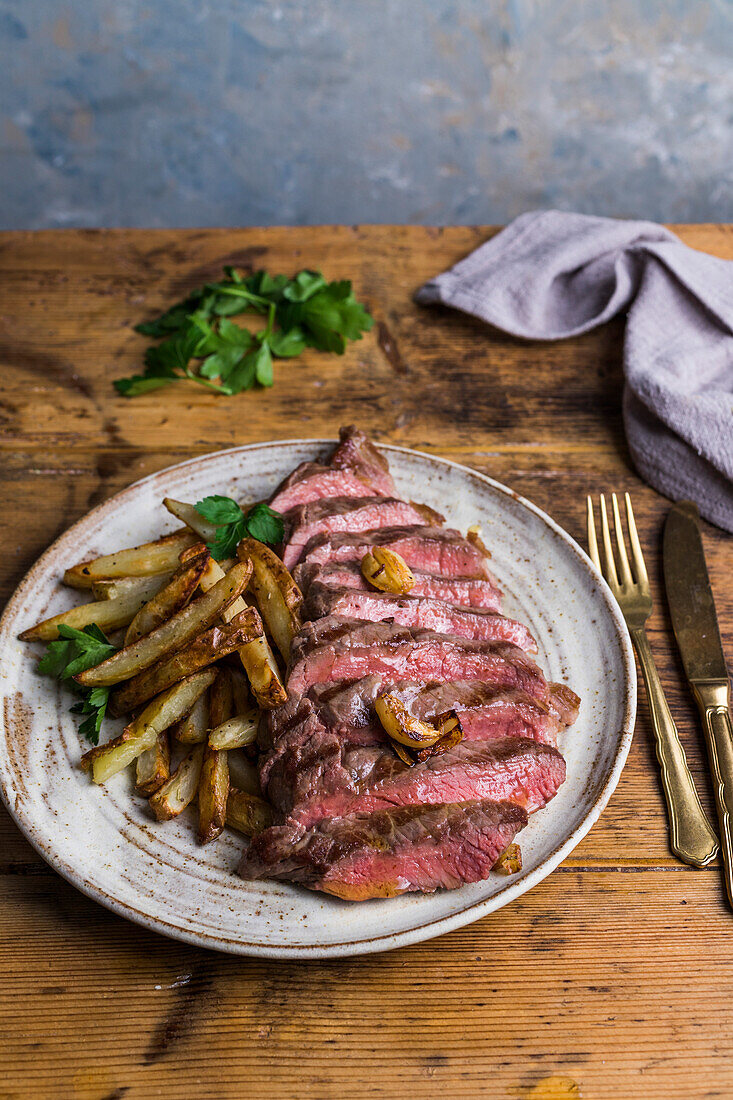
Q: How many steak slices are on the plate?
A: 9